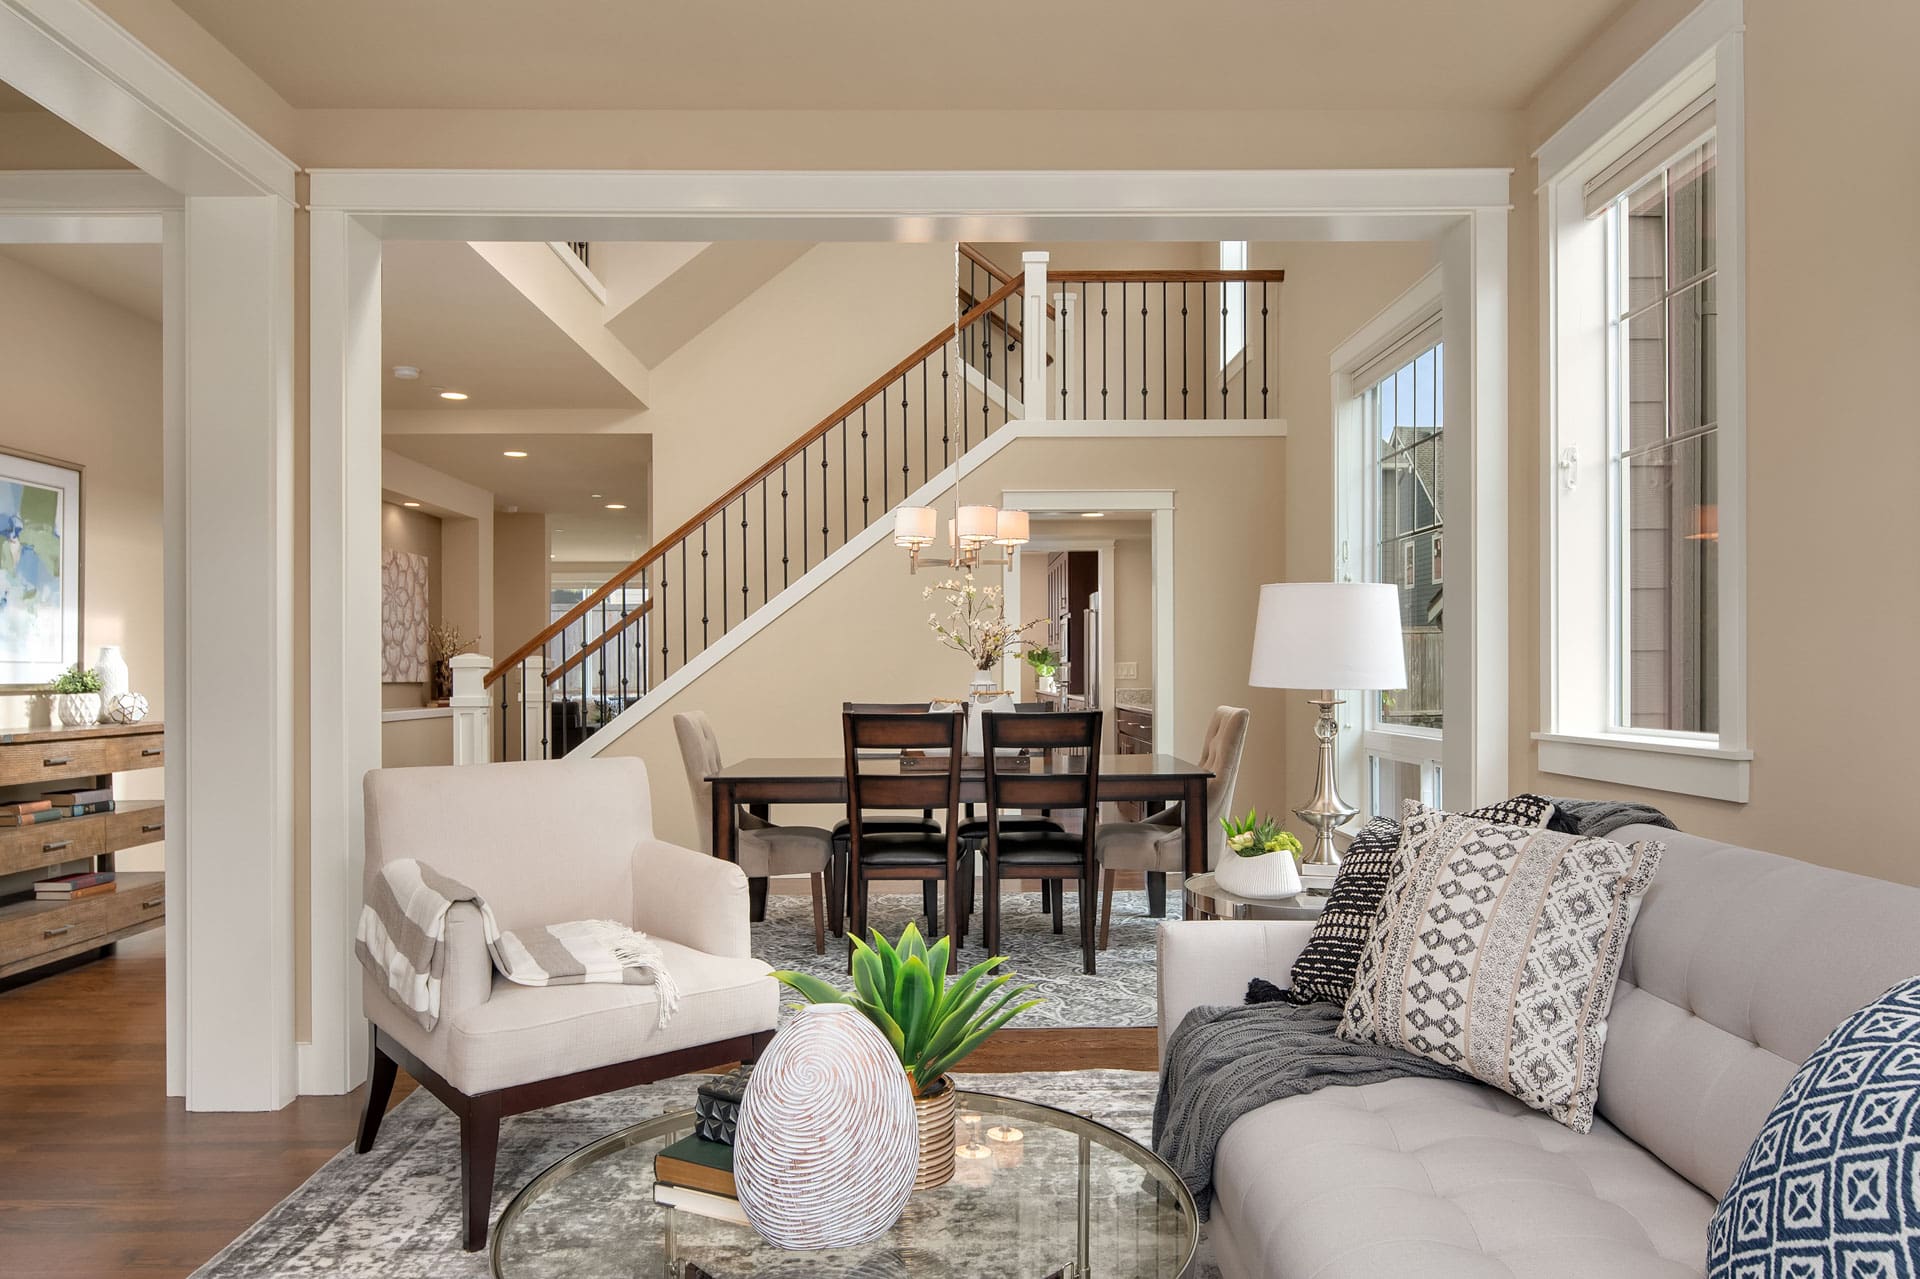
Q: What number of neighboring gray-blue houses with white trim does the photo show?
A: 1